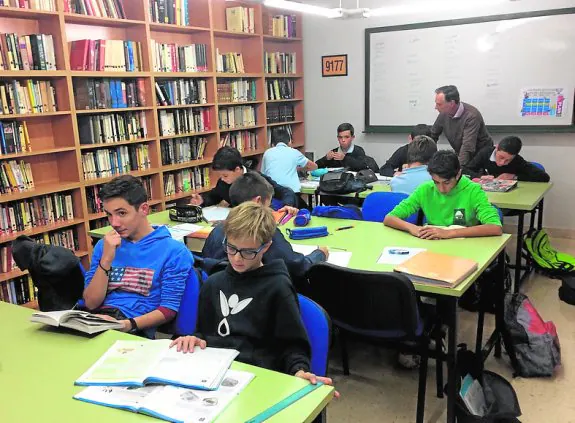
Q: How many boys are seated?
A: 10